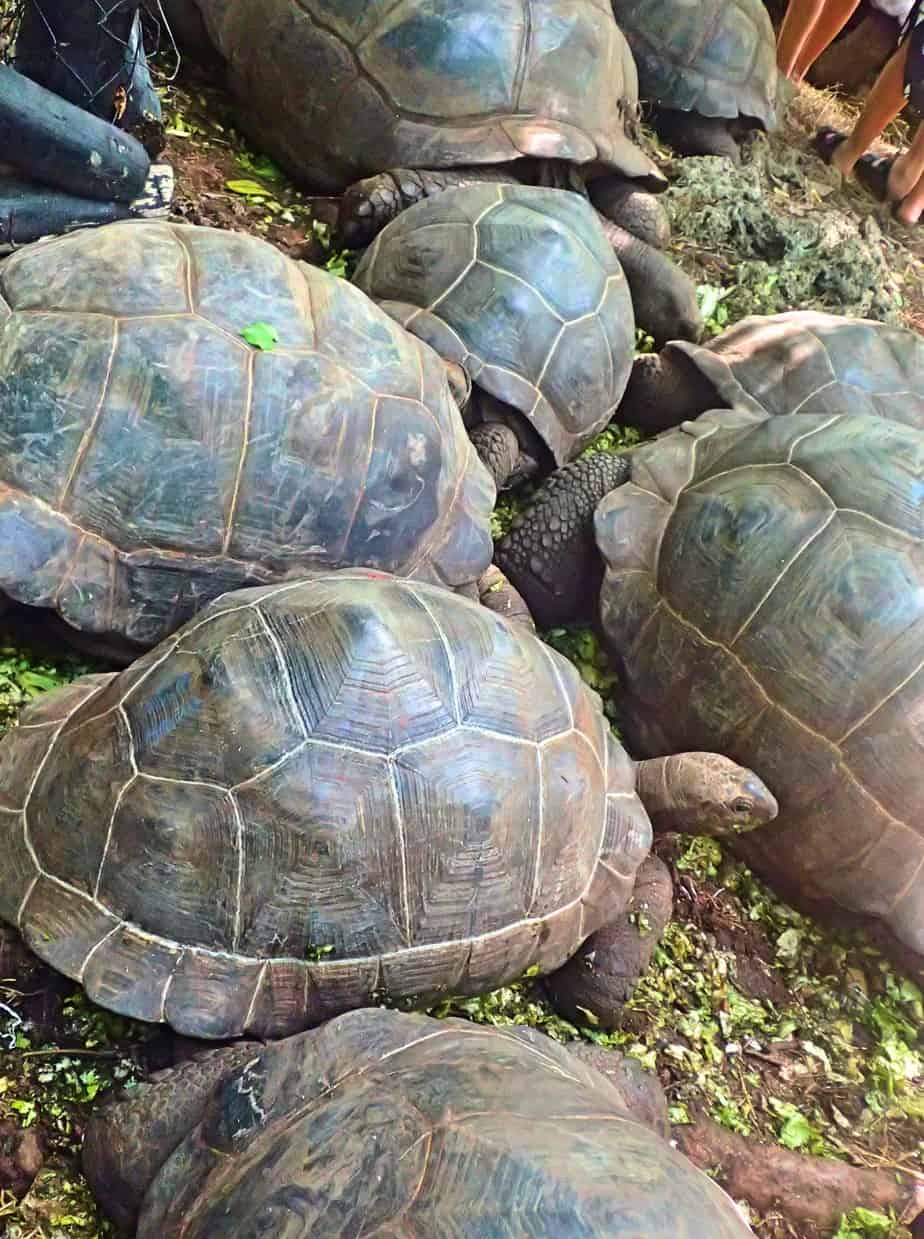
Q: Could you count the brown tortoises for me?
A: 8